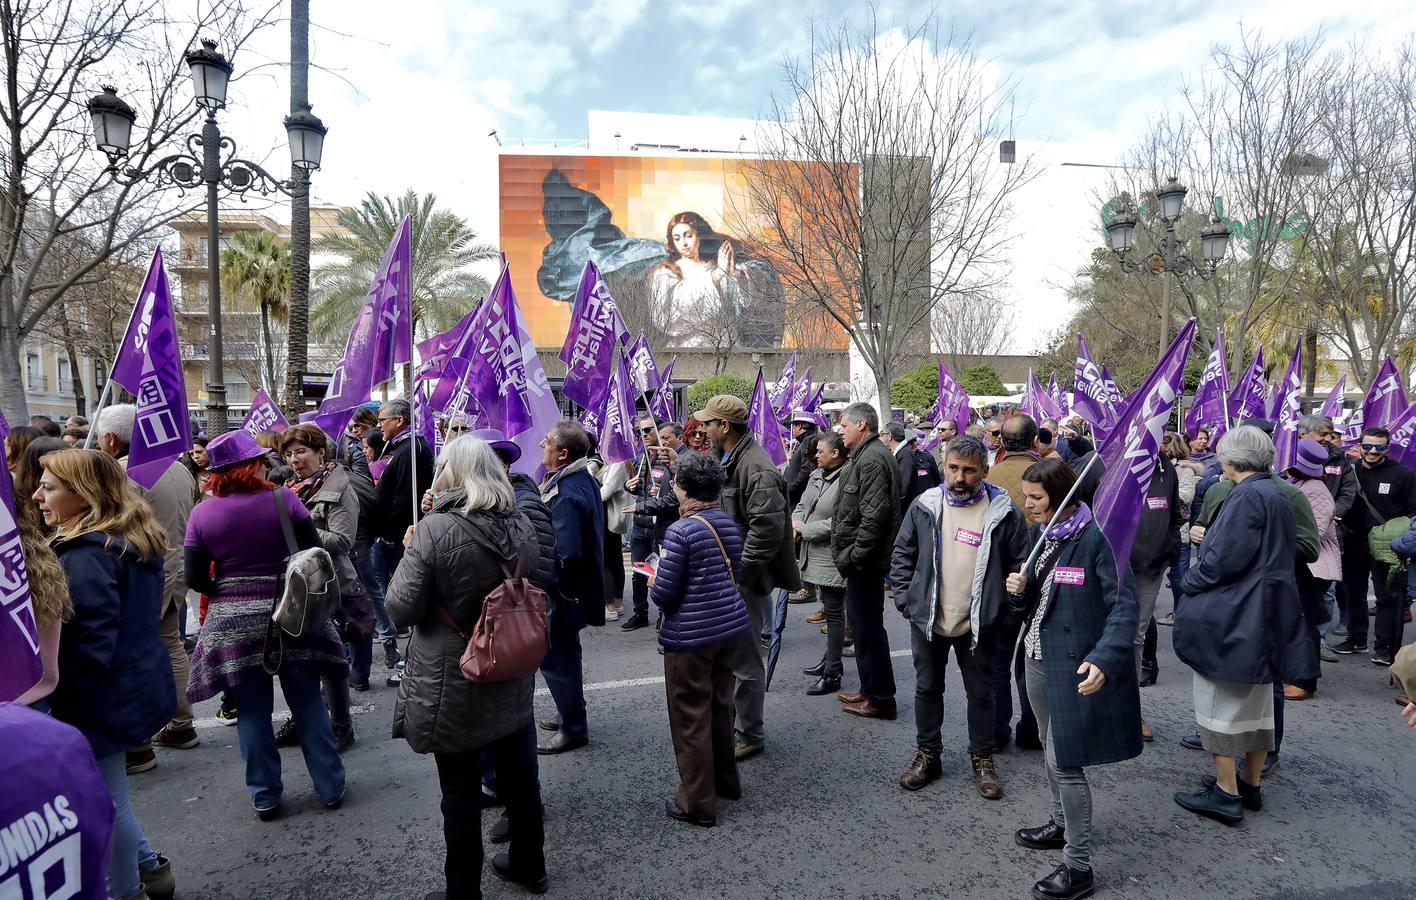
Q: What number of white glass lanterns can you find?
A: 6